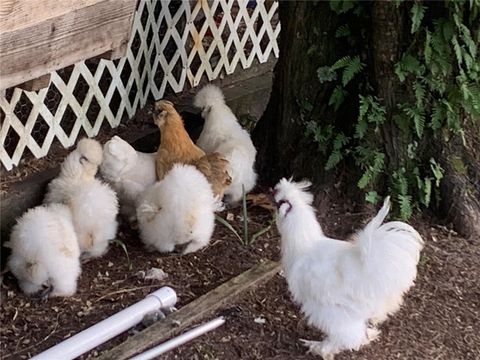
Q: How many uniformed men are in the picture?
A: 0